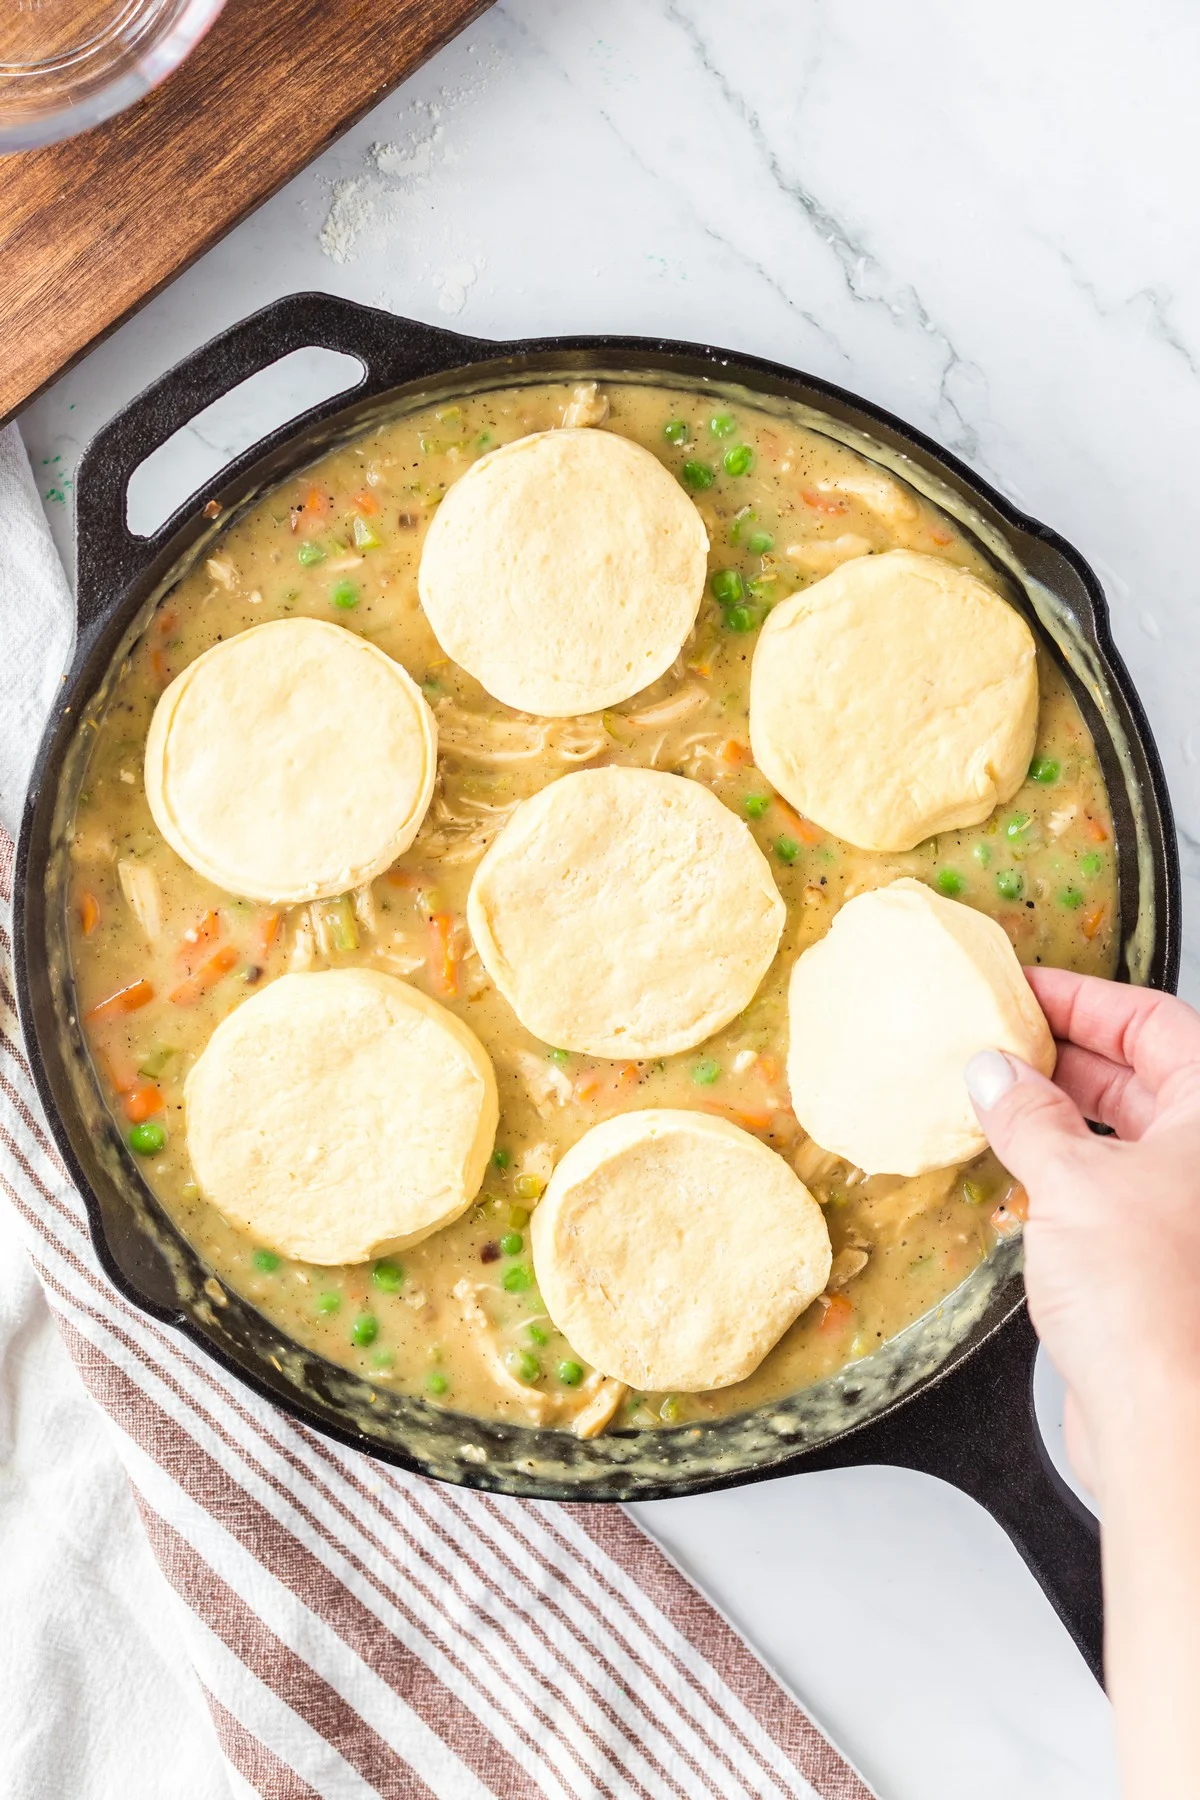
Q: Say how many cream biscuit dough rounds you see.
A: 7